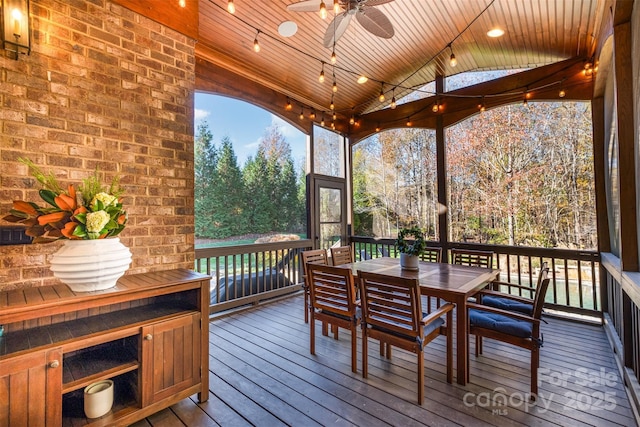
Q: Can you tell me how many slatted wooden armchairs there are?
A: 8